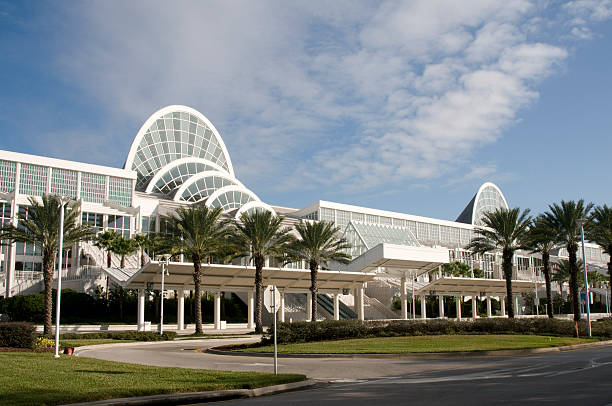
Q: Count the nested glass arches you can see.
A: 5